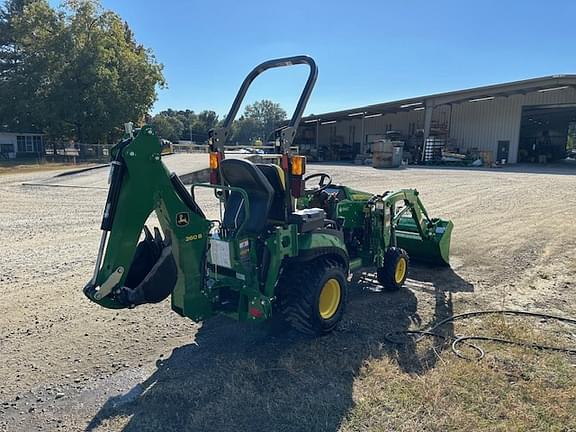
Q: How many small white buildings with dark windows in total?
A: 1